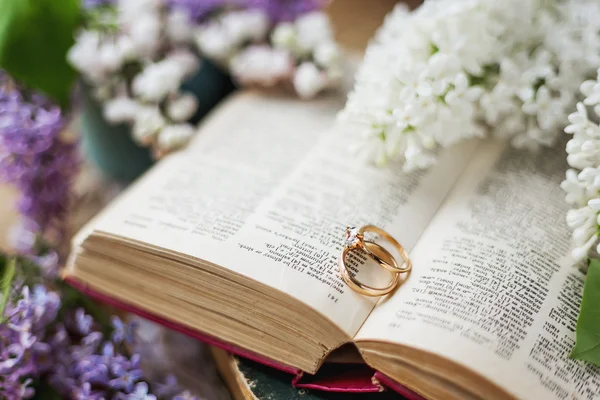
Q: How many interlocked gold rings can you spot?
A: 2